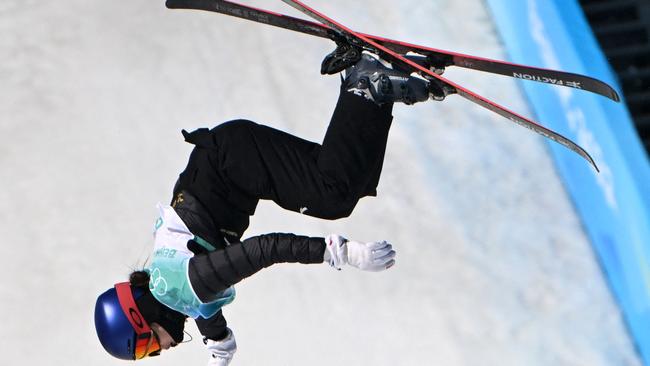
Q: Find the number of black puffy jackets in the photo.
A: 1